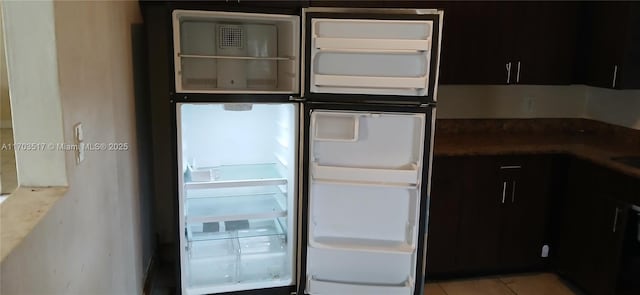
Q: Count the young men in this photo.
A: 0